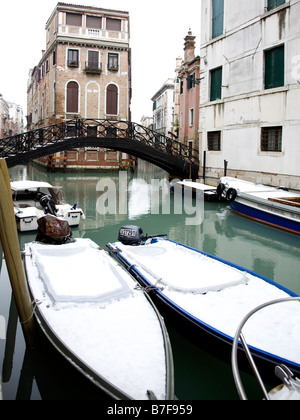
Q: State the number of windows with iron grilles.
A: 2